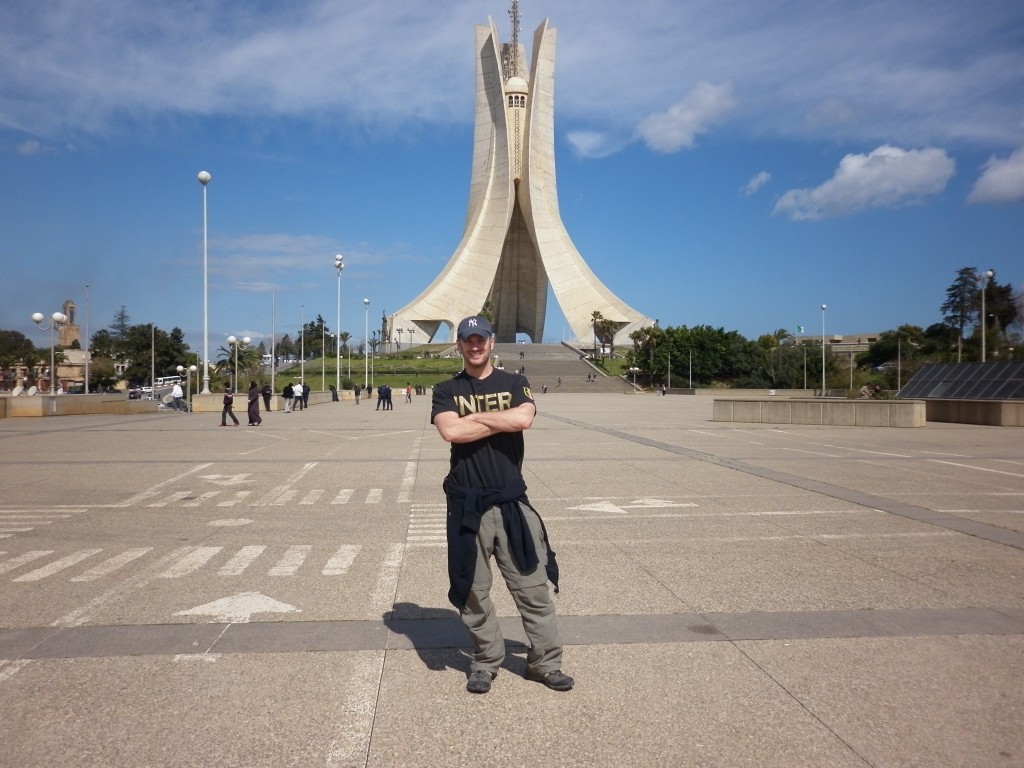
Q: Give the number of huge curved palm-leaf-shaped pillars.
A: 3